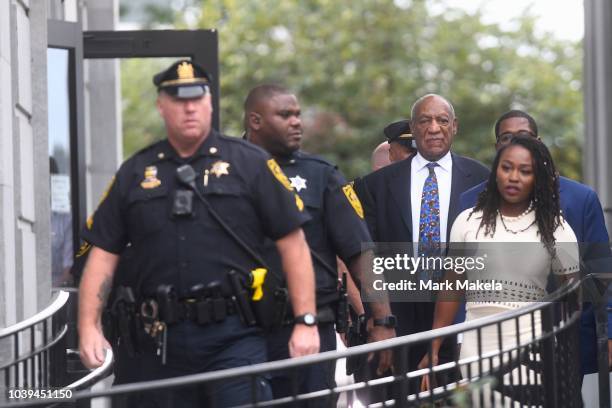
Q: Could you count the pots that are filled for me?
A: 0